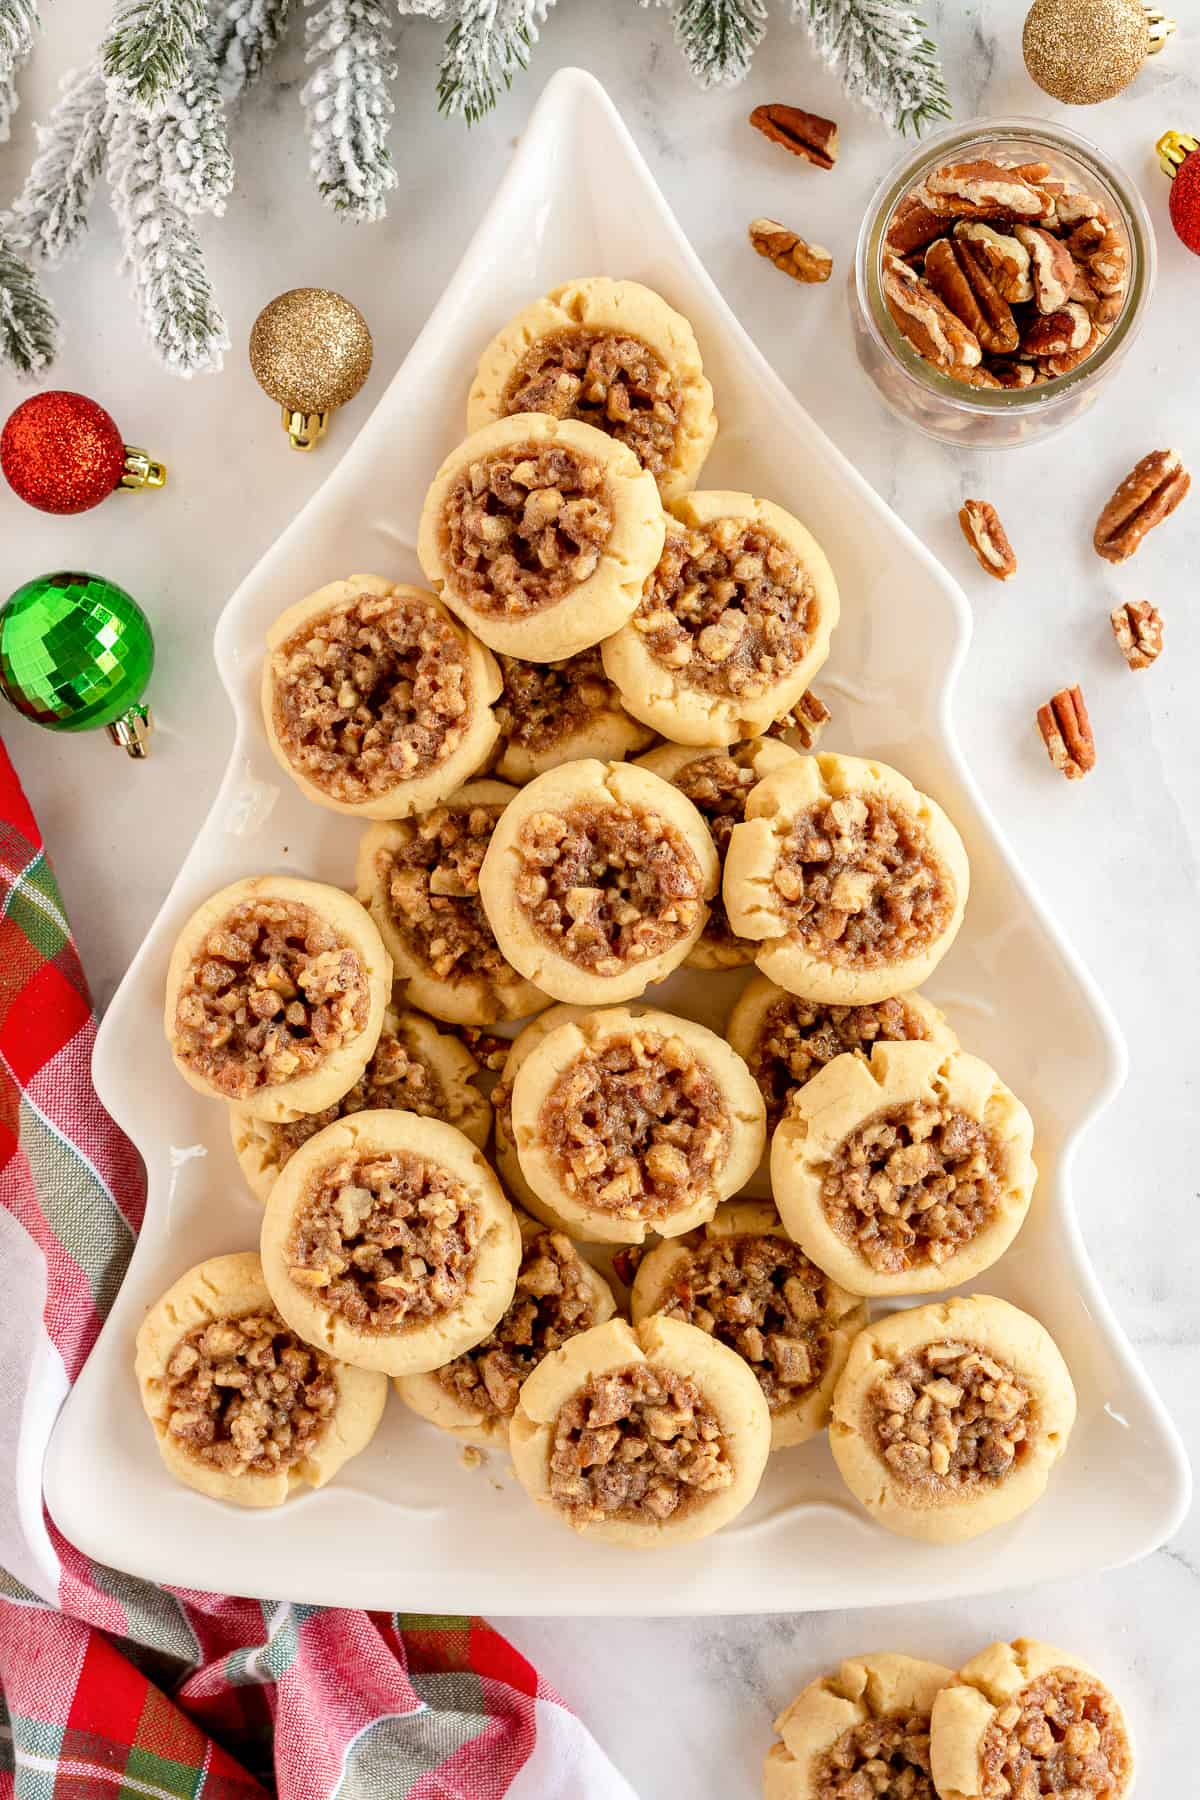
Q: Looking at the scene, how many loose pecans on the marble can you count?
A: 6